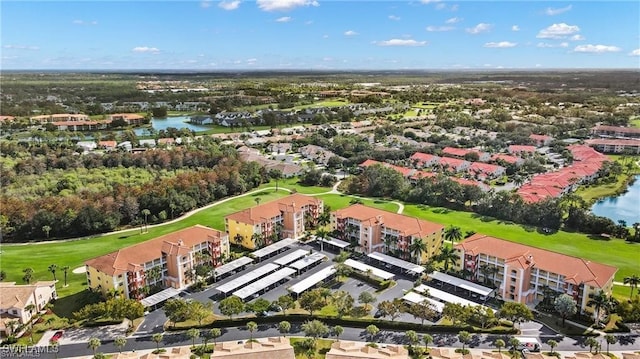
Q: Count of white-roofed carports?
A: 14